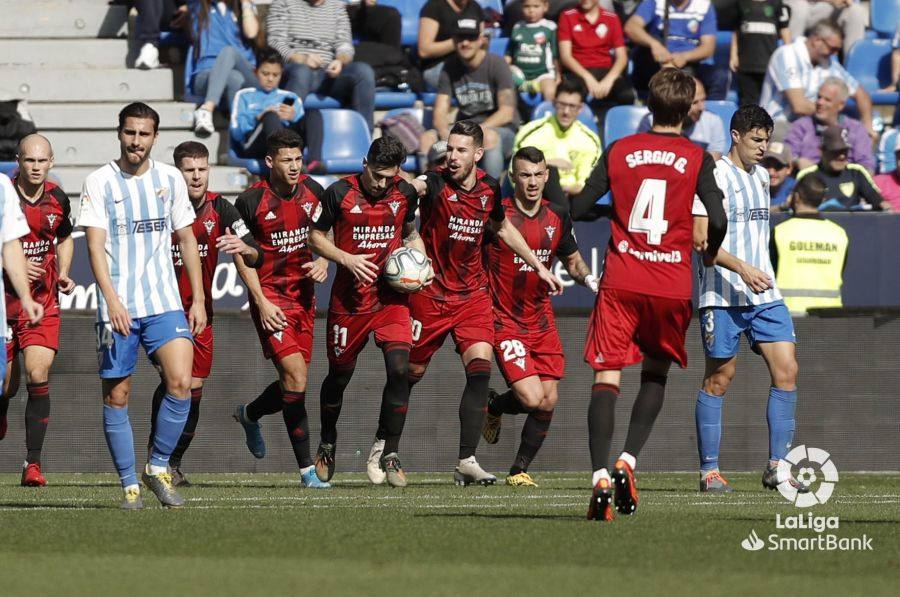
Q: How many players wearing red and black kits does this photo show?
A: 7